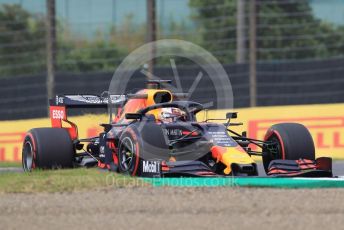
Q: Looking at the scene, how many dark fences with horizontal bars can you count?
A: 1